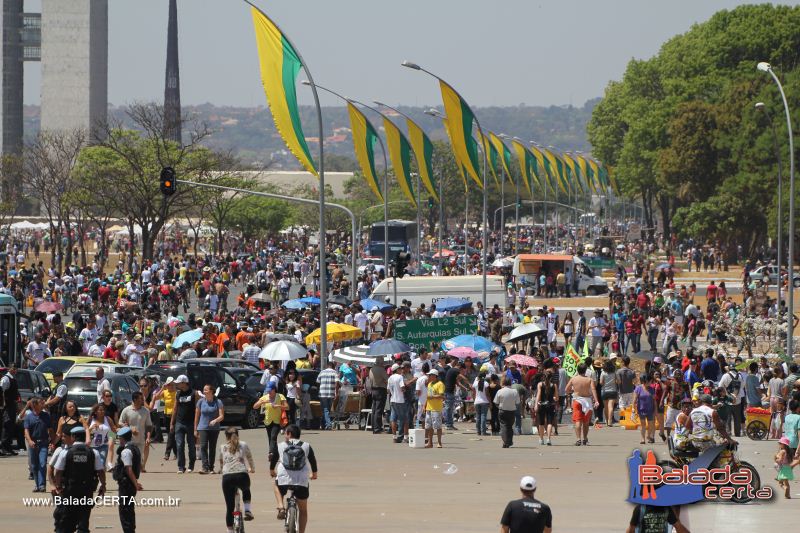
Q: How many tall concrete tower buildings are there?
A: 2